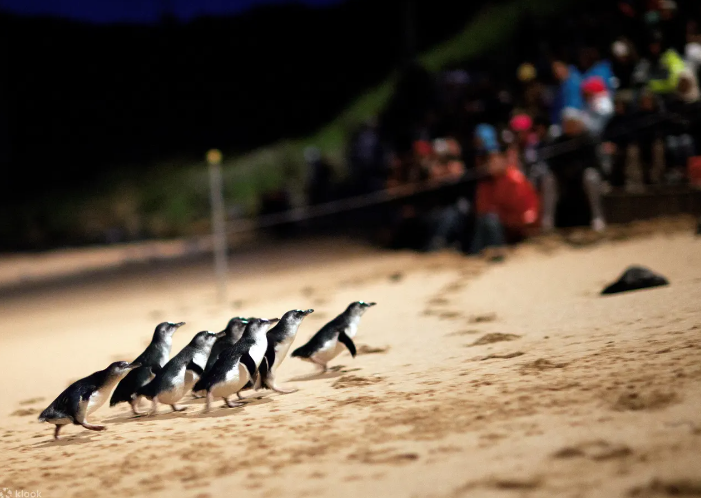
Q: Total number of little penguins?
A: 7